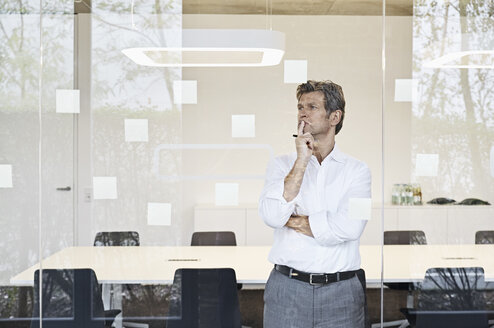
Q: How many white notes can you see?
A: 12